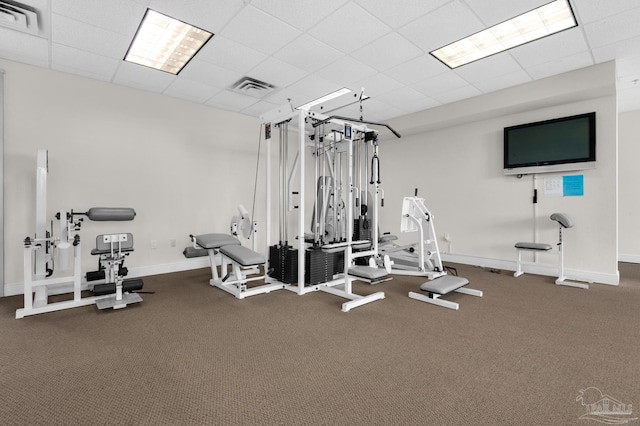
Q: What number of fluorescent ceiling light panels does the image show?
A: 3